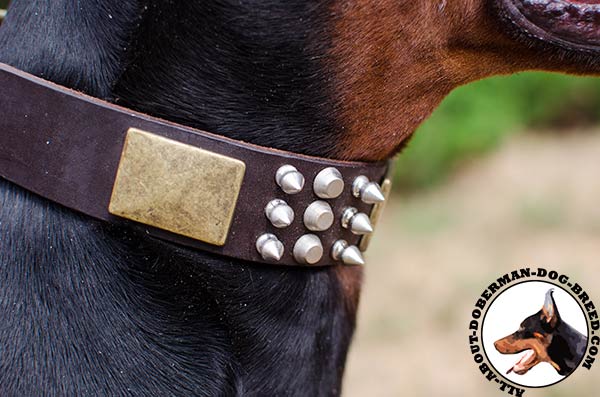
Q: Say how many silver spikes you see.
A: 6